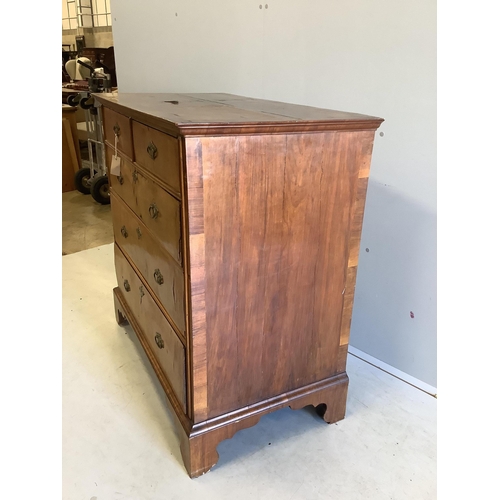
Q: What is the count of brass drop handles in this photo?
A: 8